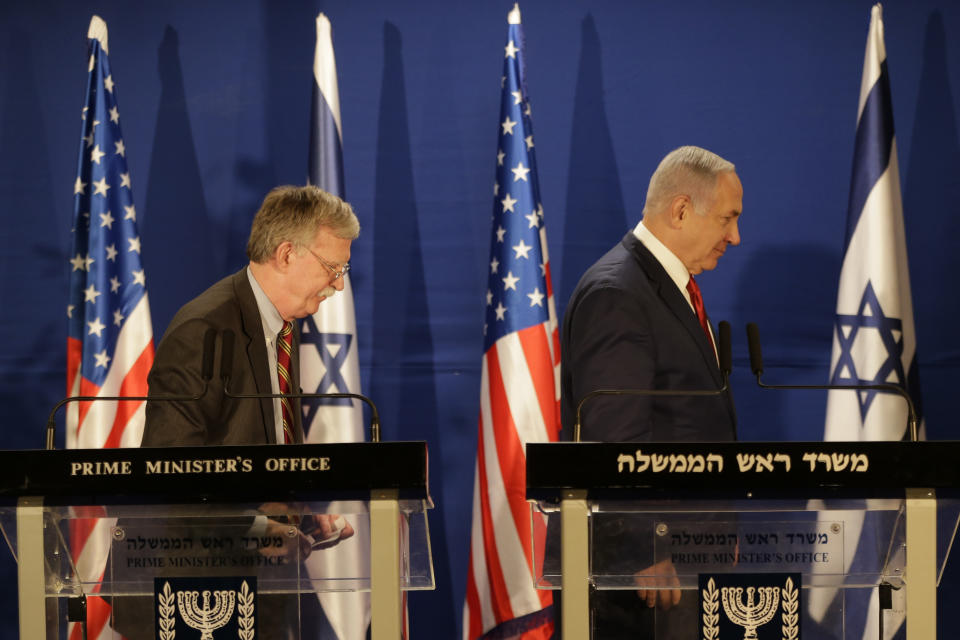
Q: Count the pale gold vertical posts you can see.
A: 4